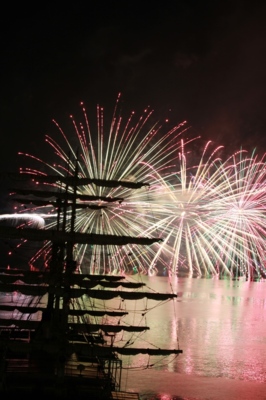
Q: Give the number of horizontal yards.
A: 10